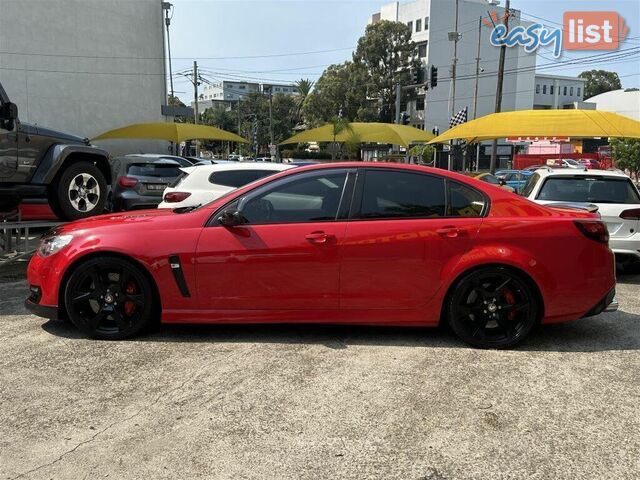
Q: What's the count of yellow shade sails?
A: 3